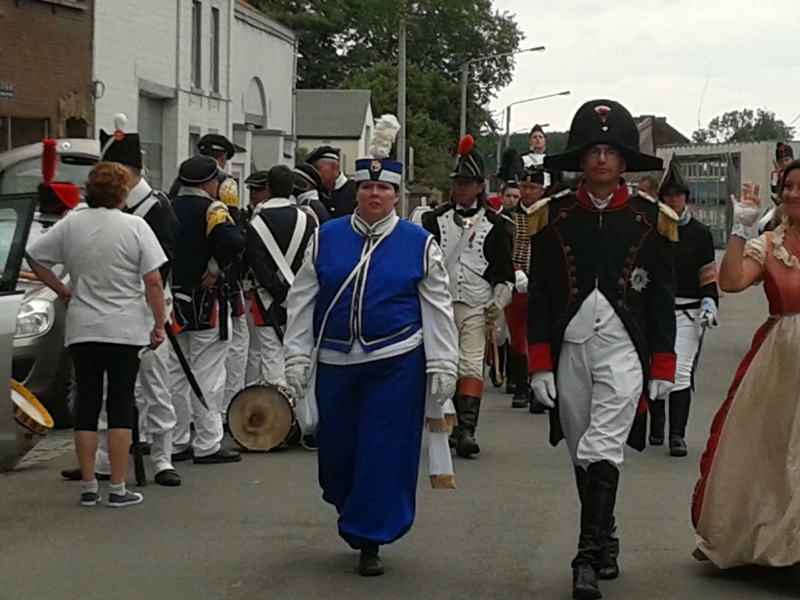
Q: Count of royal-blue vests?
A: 1